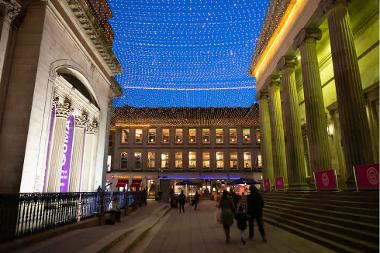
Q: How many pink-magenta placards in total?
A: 4